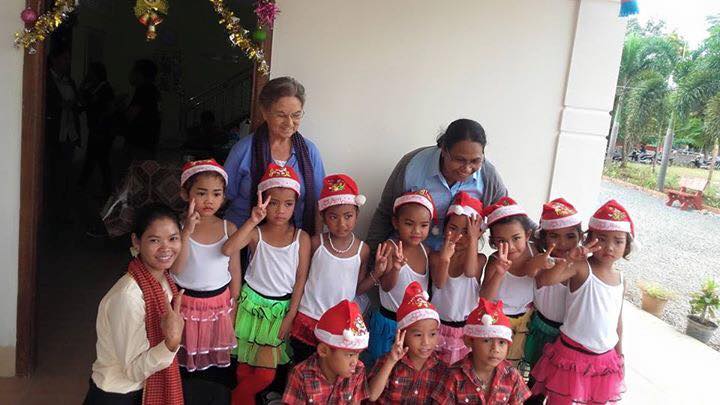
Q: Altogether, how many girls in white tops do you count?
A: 8